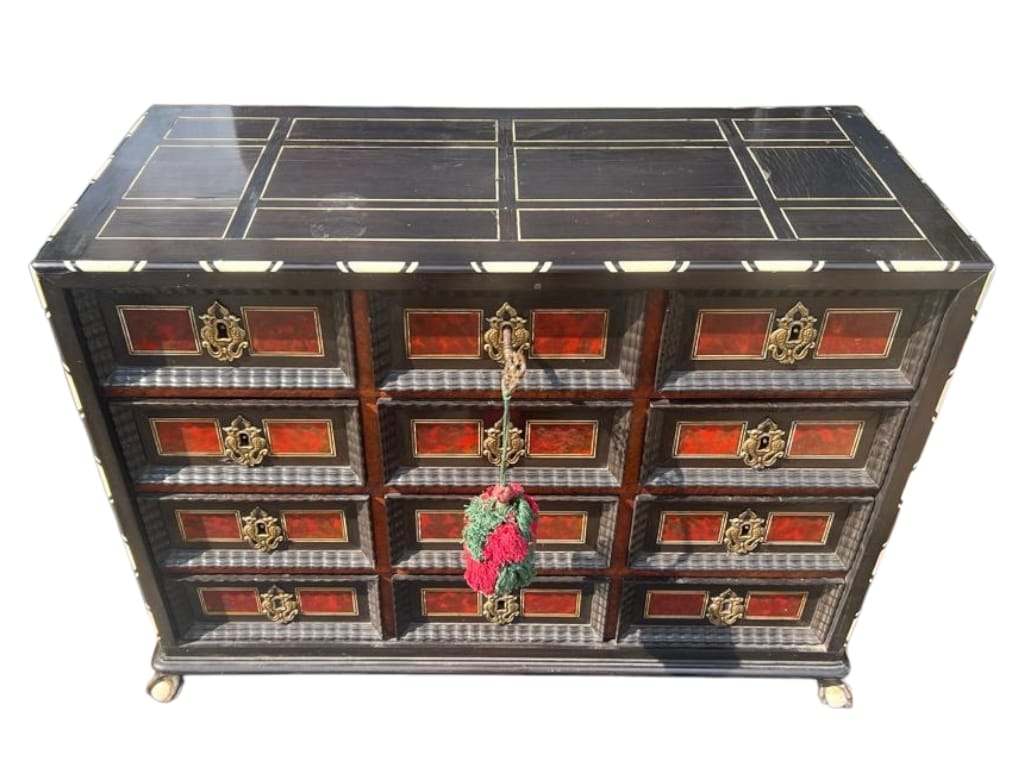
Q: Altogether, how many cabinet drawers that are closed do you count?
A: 12